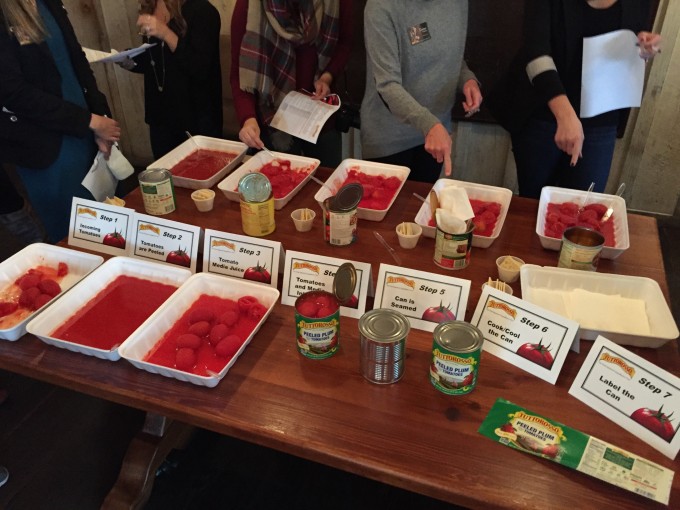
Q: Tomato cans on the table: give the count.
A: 8